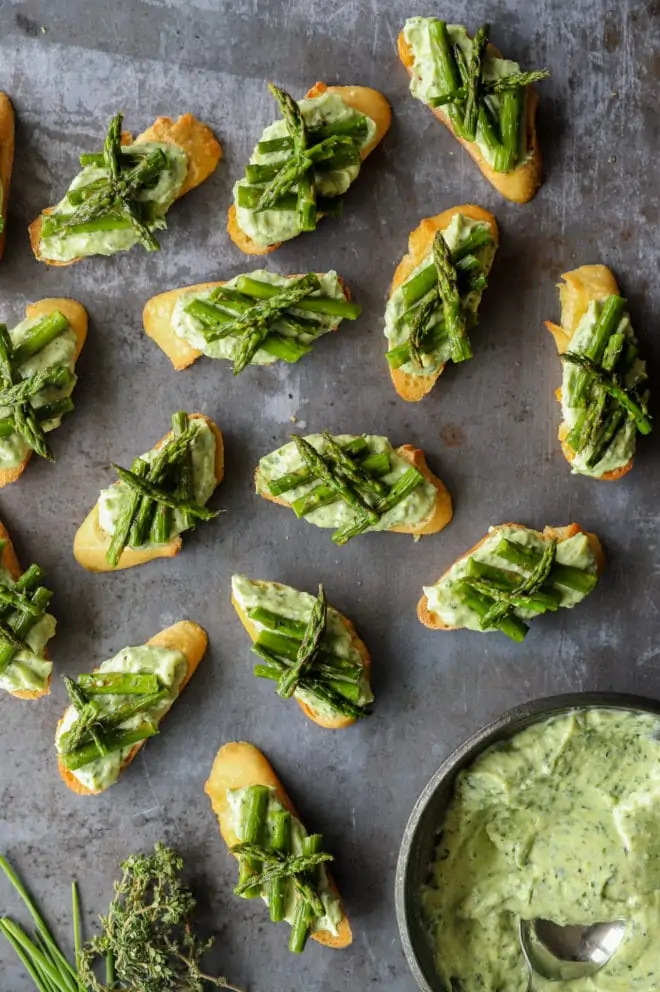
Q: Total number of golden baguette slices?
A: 15